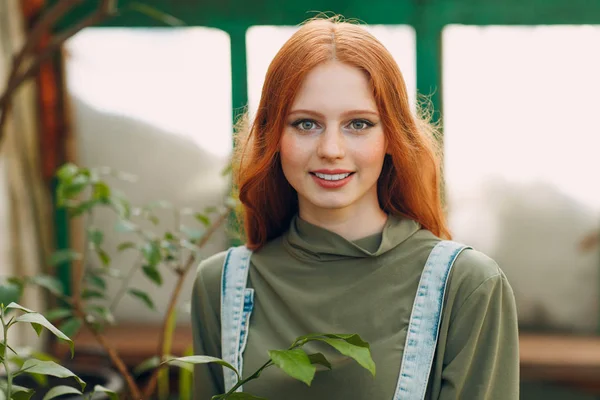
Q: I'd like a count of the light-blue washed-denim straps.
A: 2